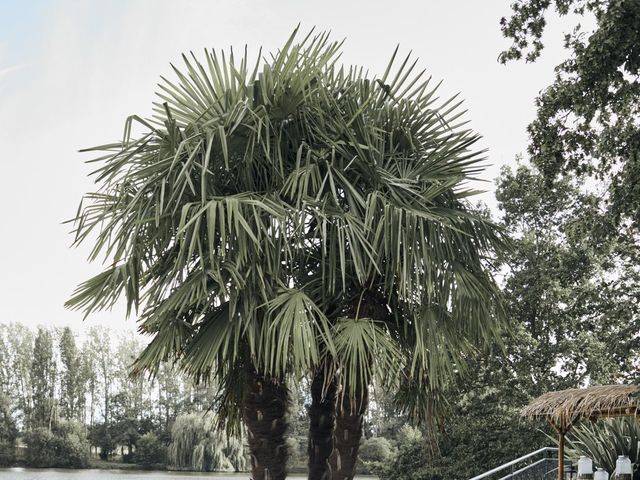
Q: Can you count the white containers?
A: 3